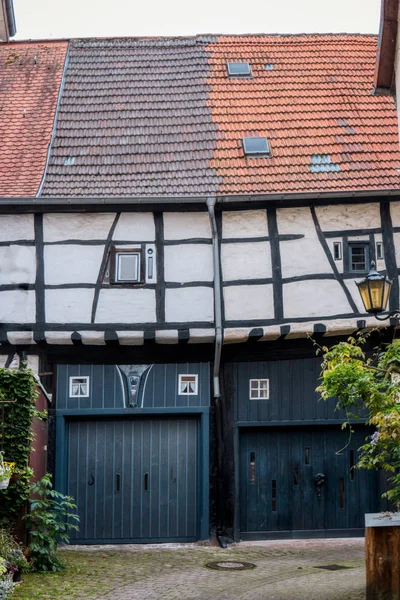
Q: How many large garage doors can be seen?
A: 2